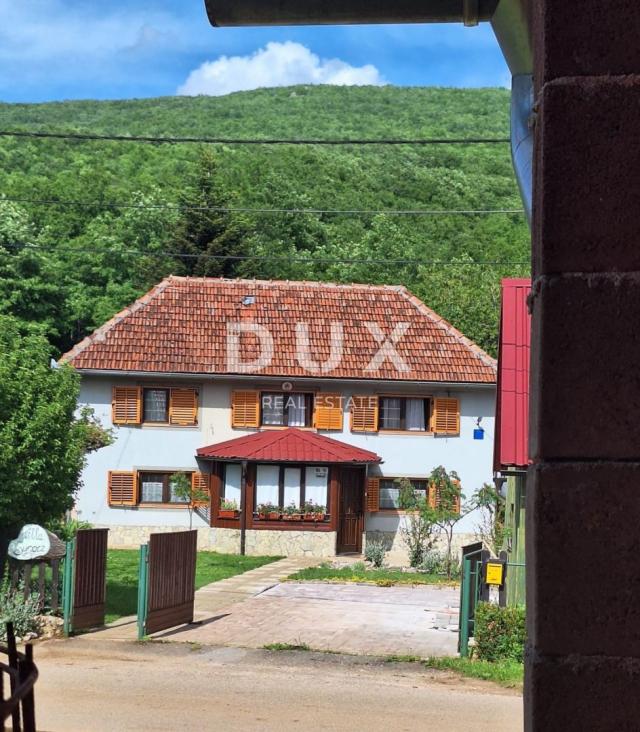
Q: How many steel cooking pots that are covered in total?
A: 0